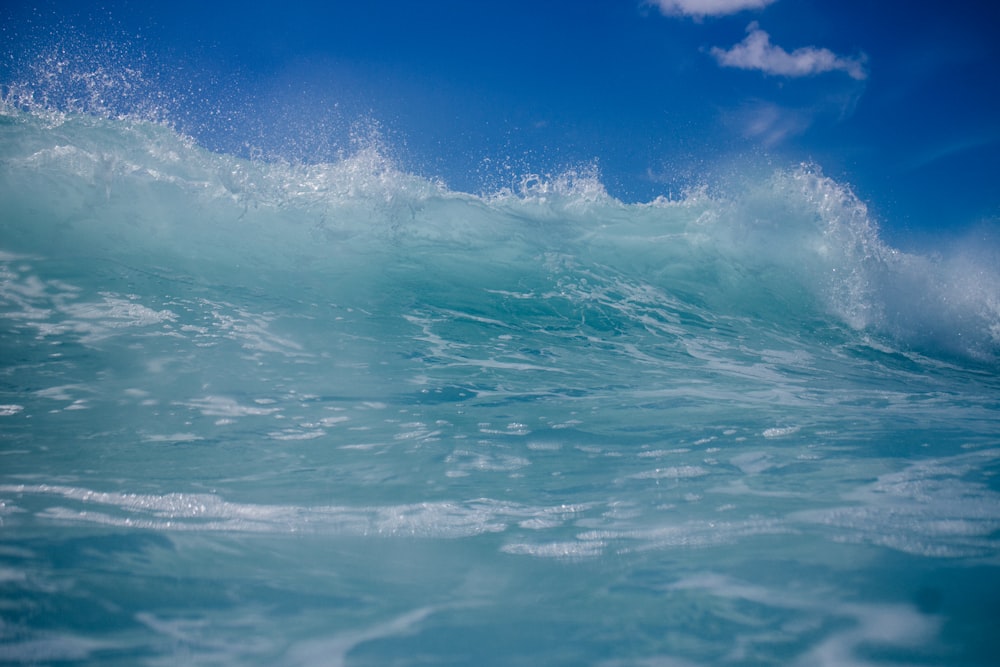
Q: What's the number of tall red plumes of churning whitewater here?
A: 0